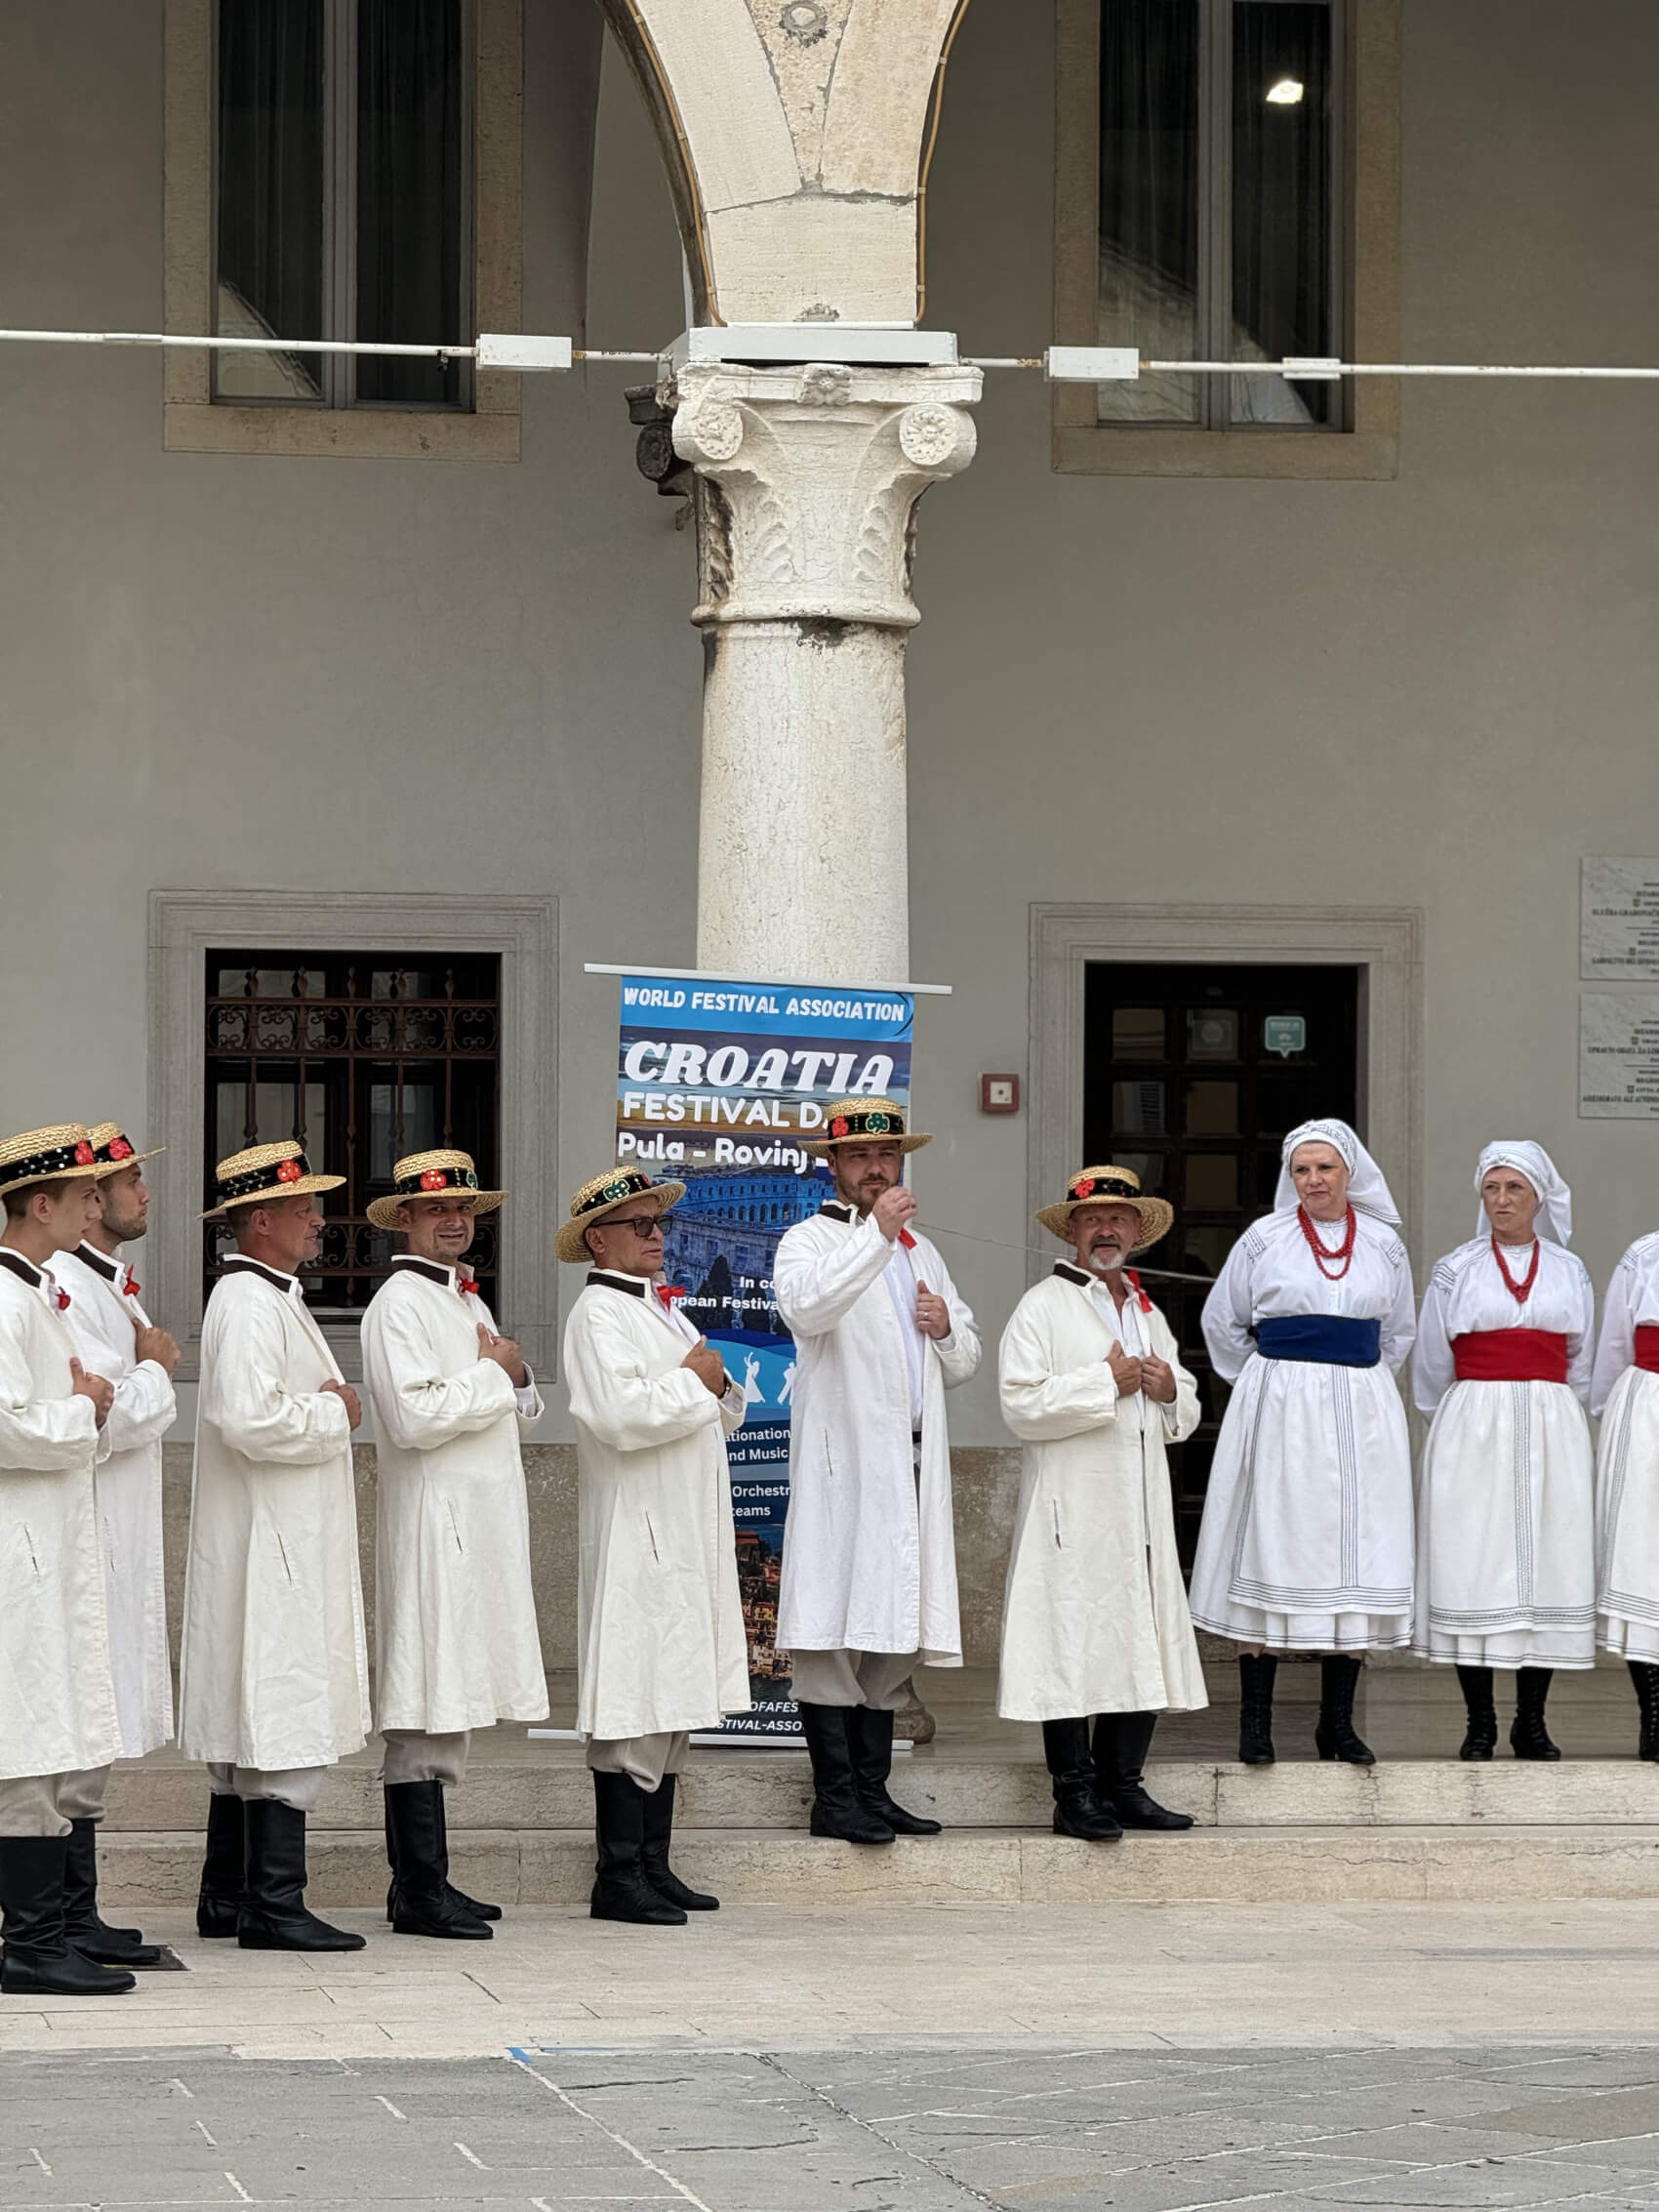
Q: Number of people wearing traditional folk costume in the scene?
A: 10